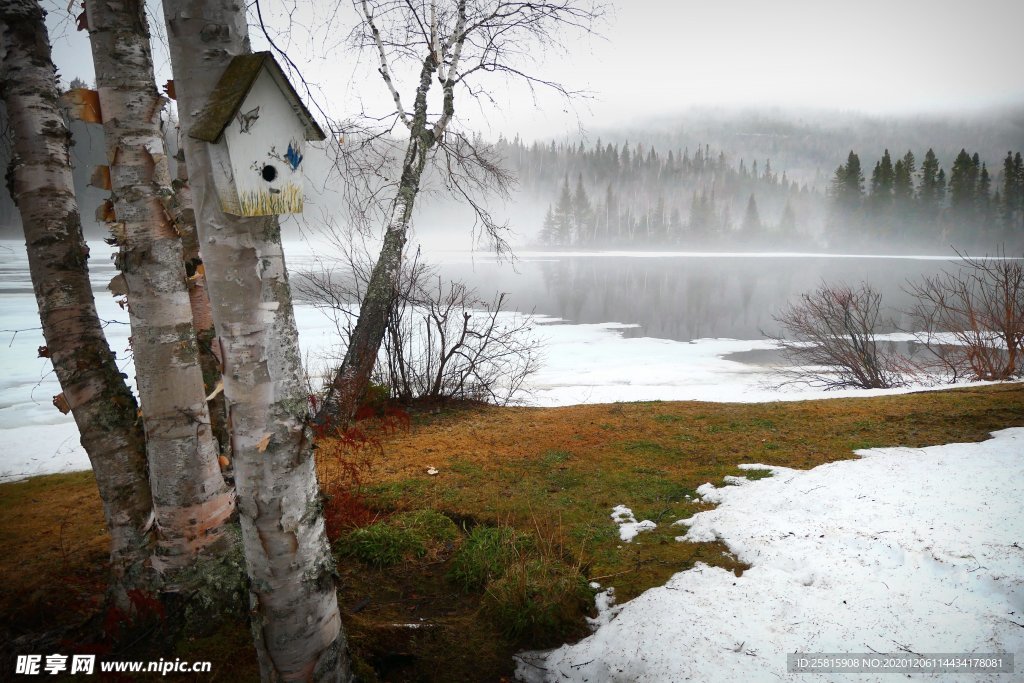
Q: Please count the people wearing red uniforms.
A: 0